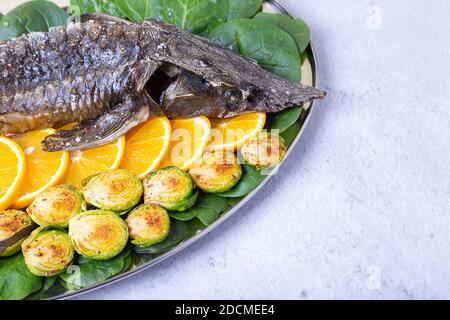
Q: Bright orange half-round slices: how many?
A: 6